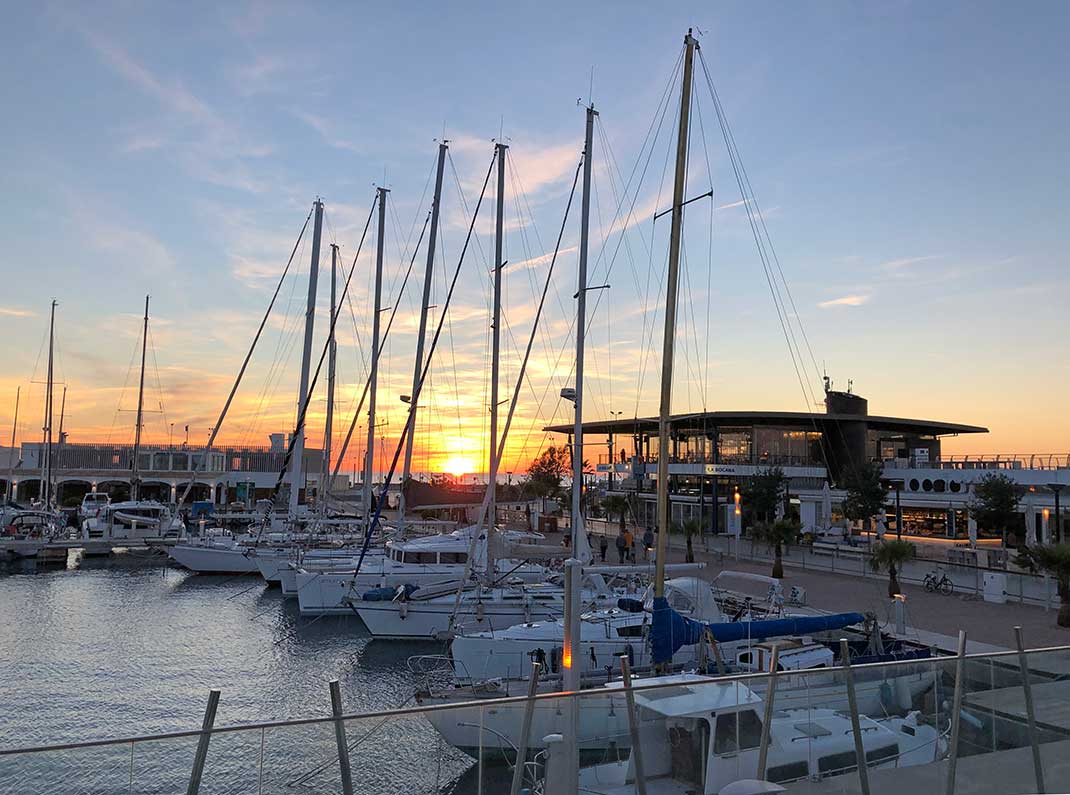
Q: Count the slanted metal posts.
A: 8